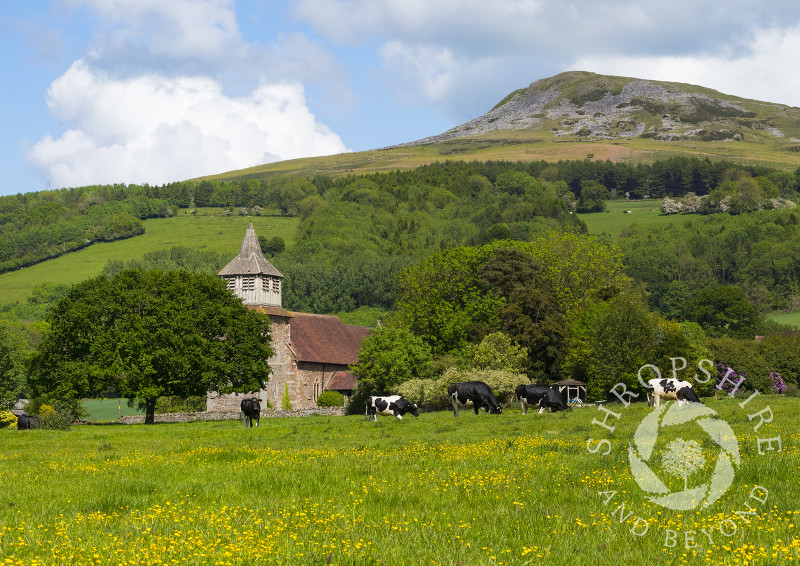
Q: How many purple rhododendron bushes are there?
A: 2